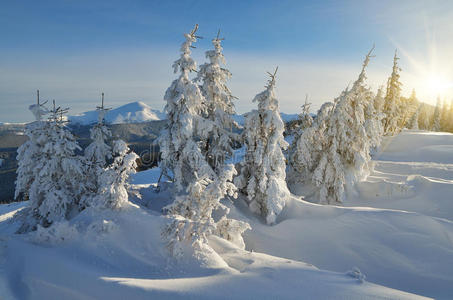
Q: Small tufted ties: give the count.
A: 0